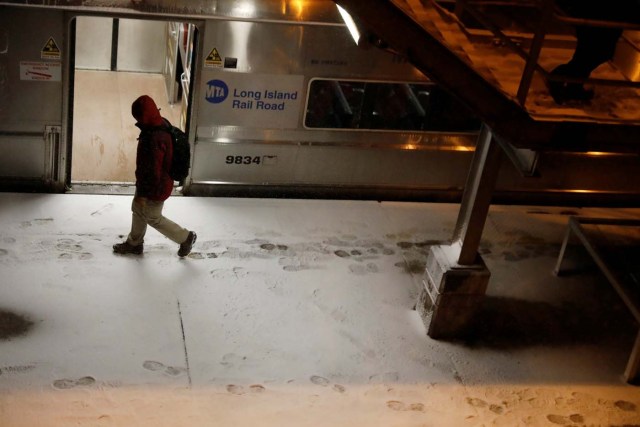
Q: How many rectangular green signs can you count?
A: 0